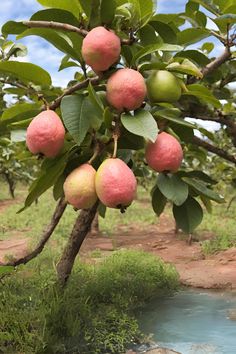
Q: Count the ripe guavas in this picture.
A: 6